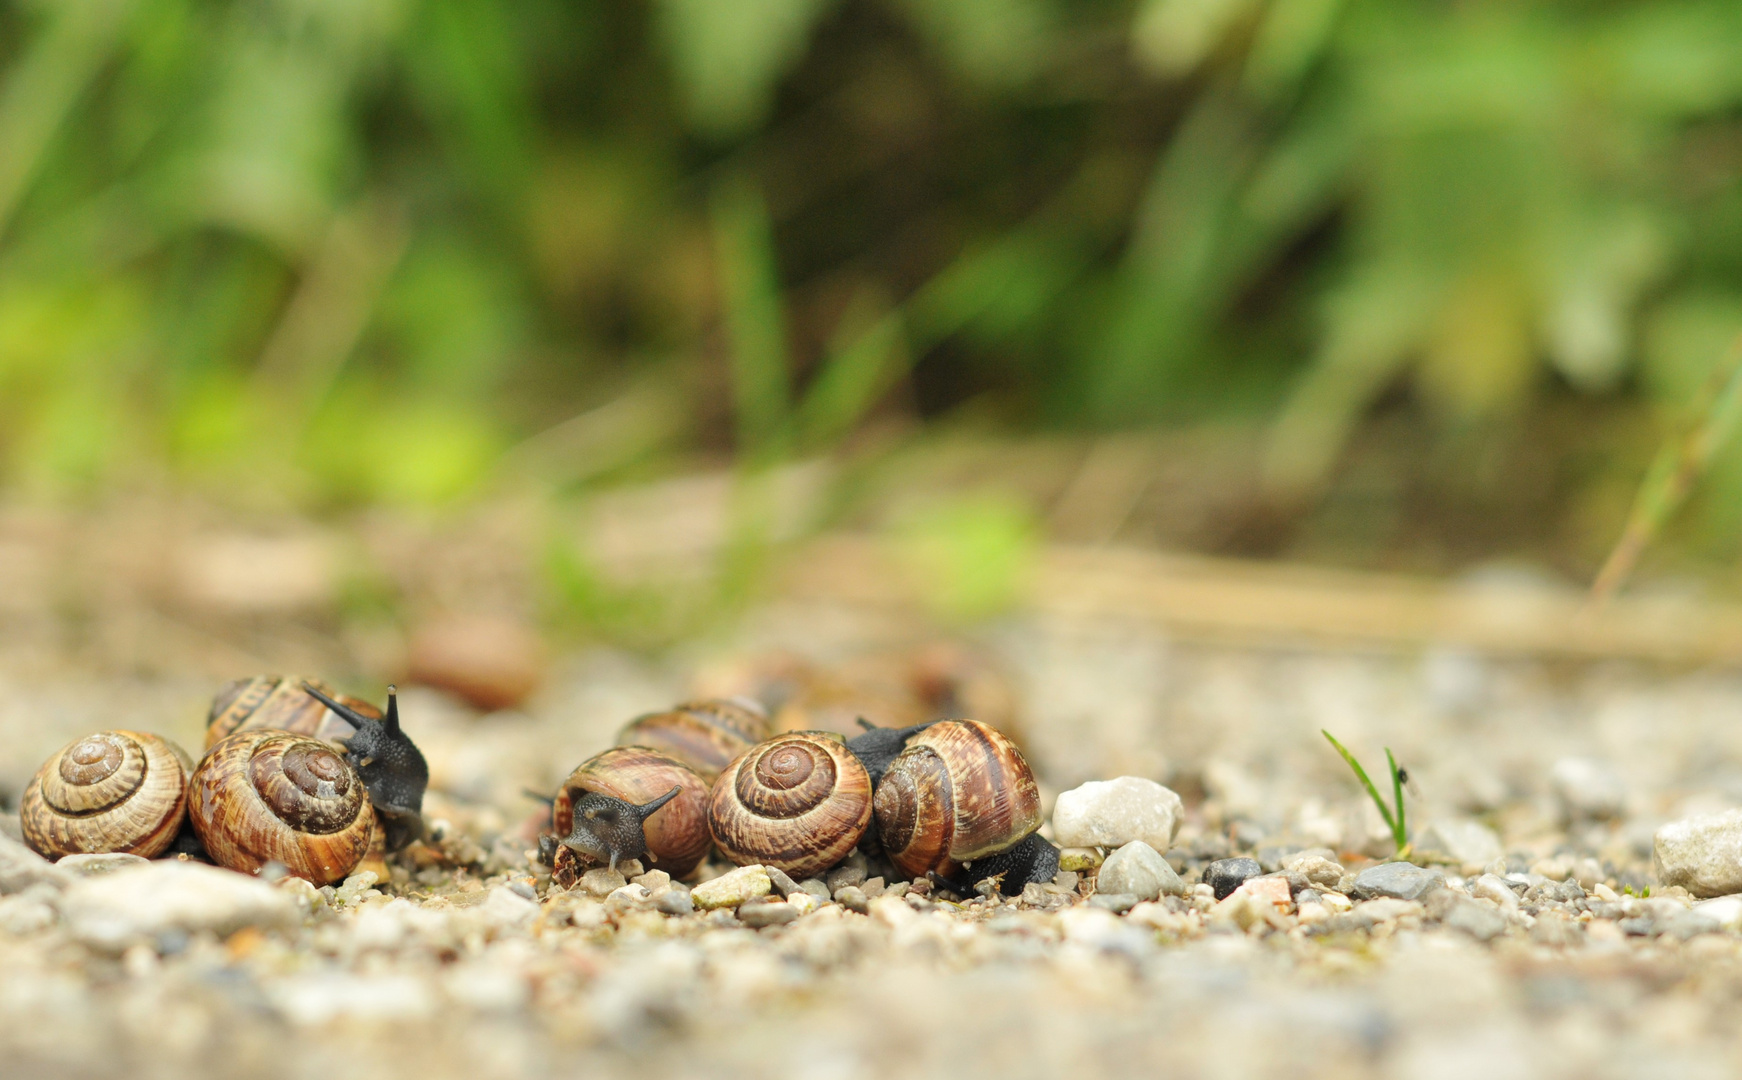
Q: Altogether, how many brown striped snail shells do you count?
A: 7